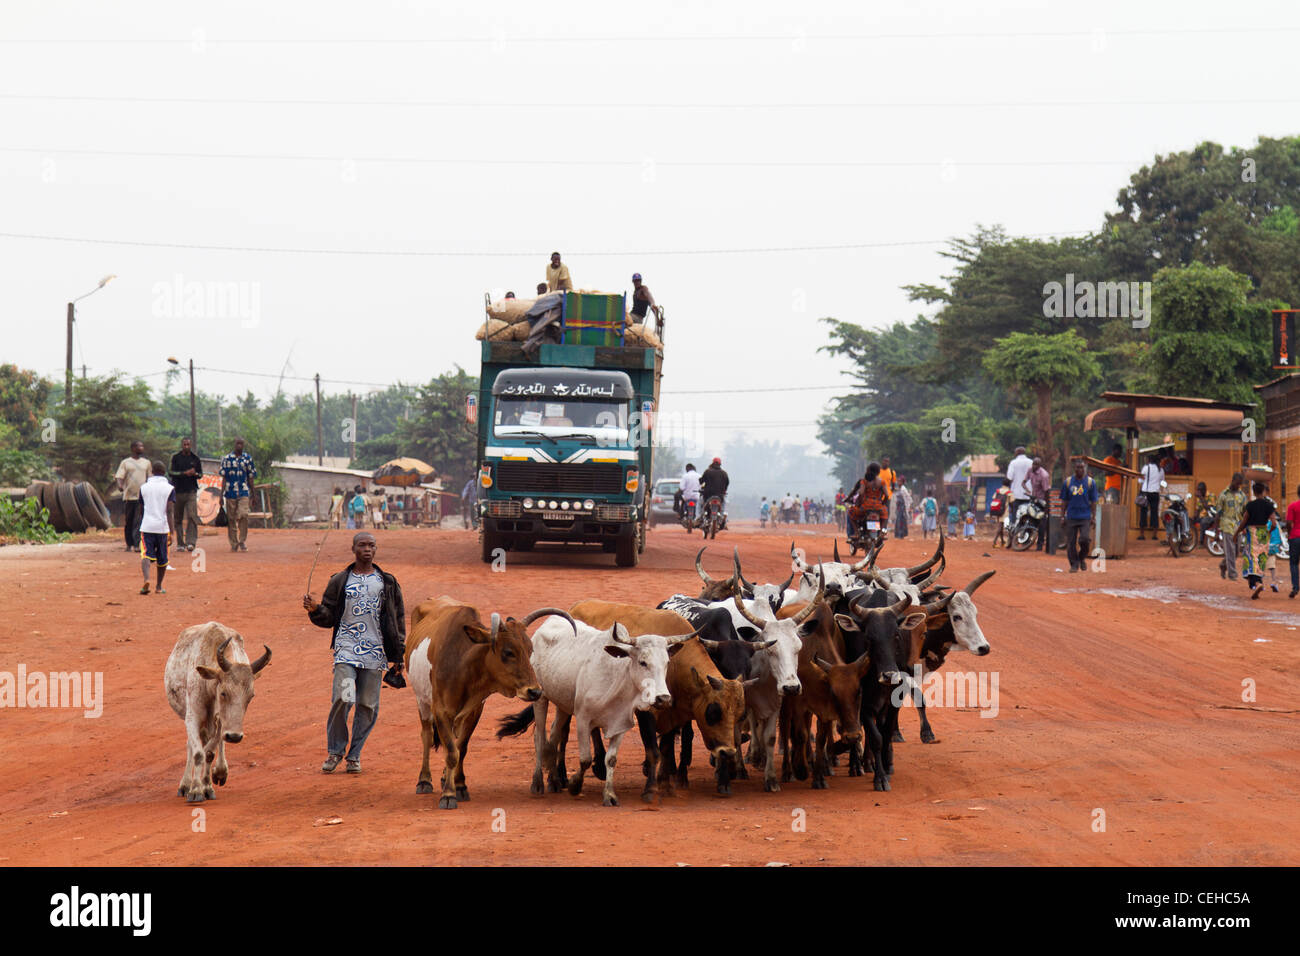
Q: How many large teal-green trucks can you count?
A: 1